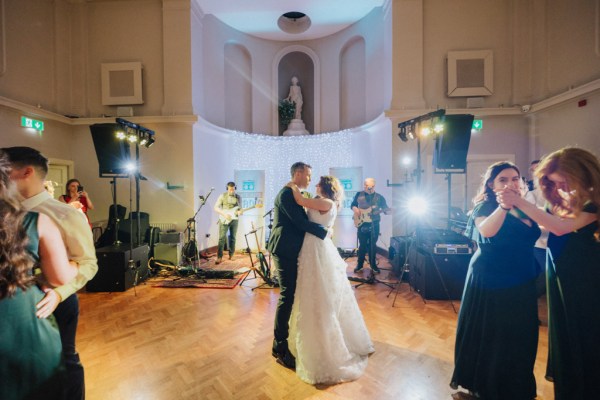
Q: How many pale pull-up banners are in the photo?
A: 2